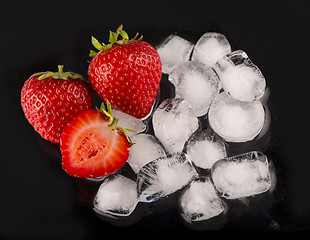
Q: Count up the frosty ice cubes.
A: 13